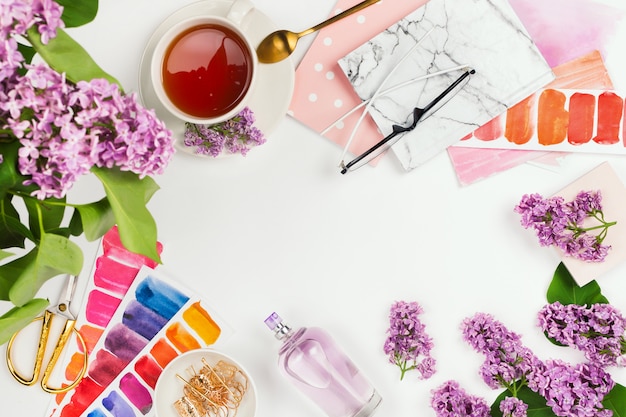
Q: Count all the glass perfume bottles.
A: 1